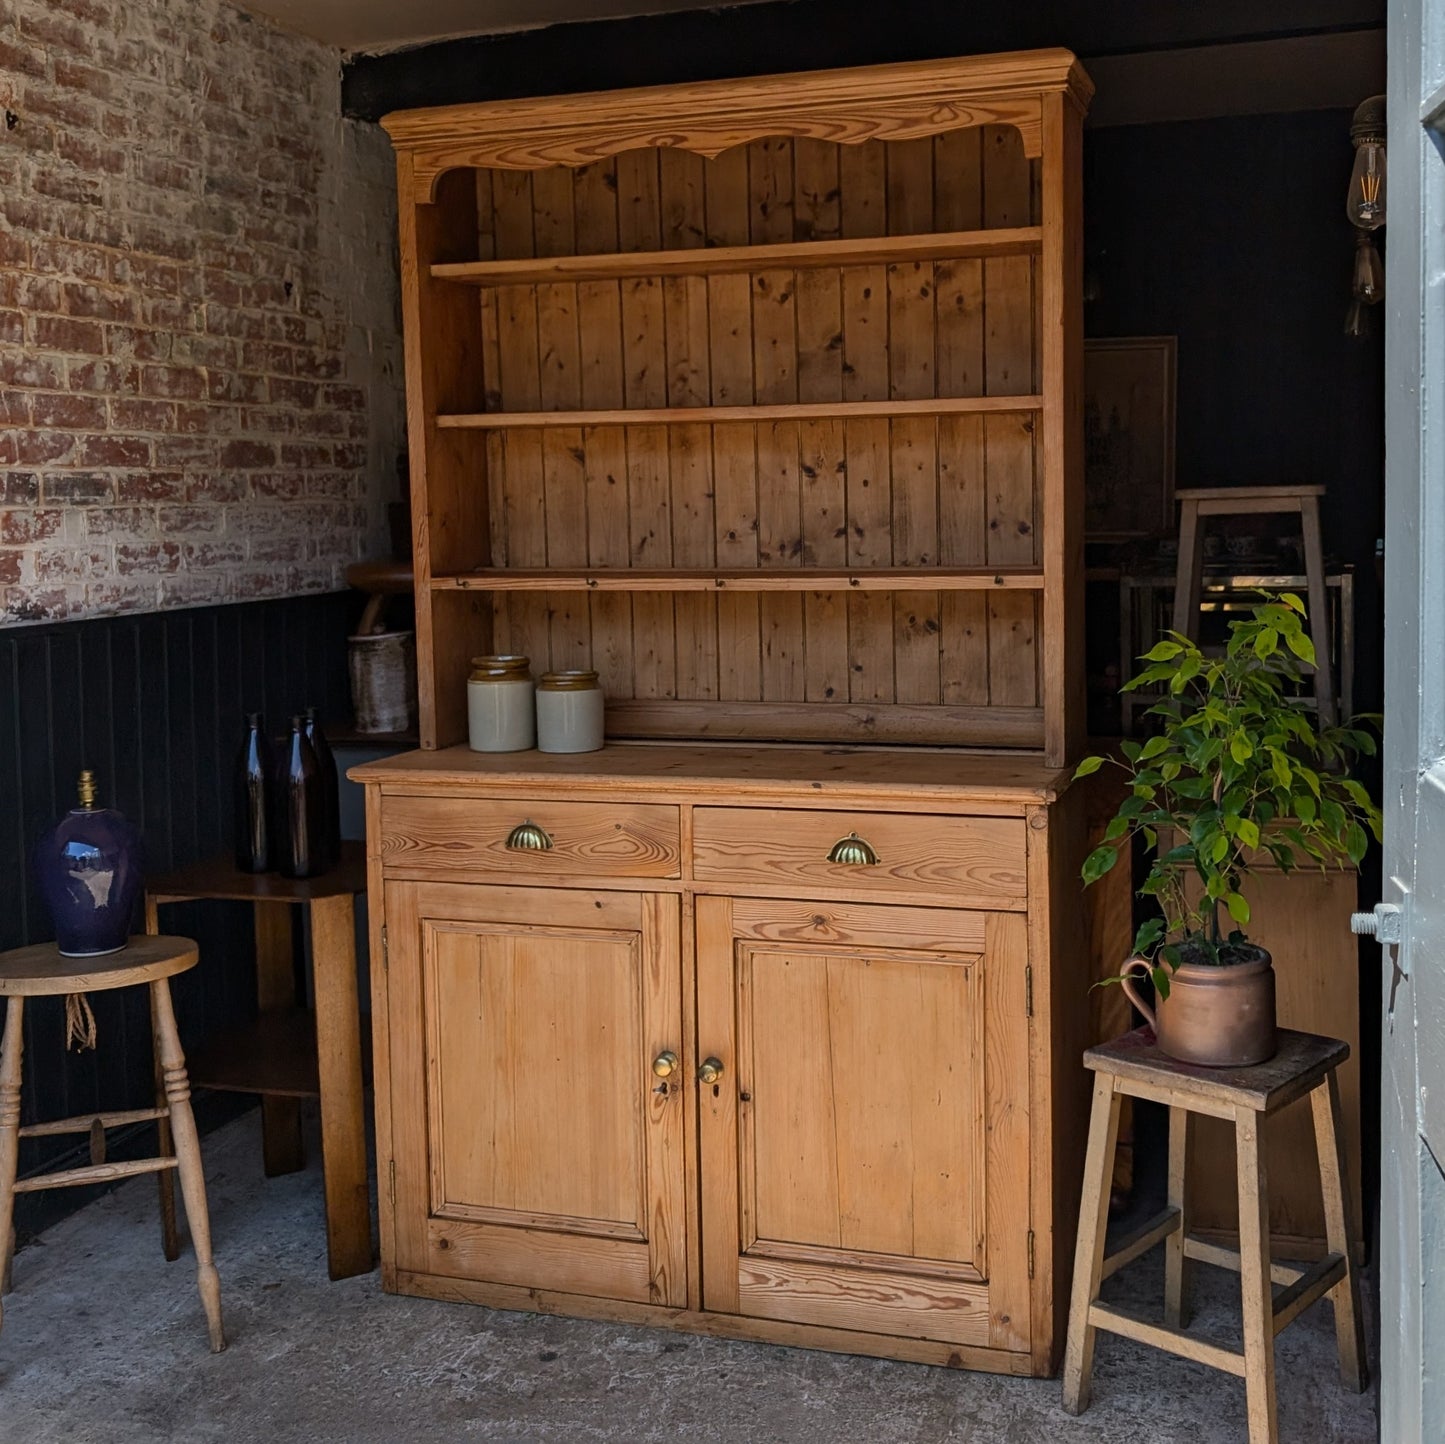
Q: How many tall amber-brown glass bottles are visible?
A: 3